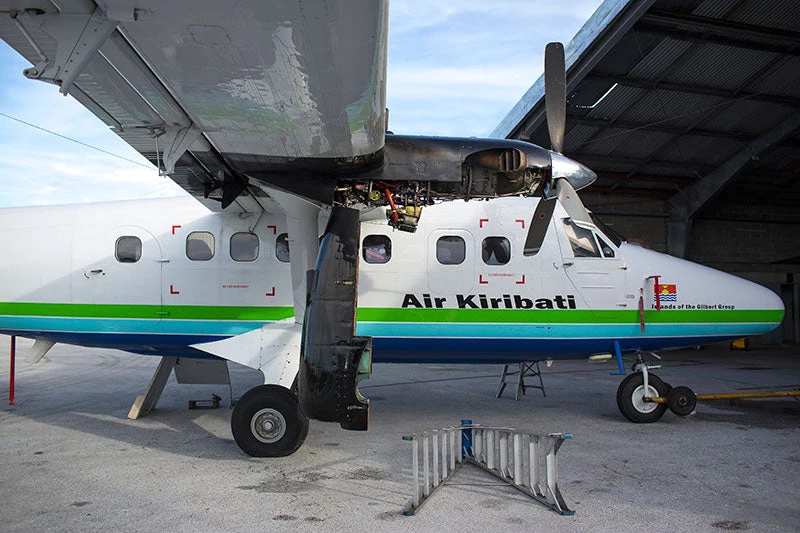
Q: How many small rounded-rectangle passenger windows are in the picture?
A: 7